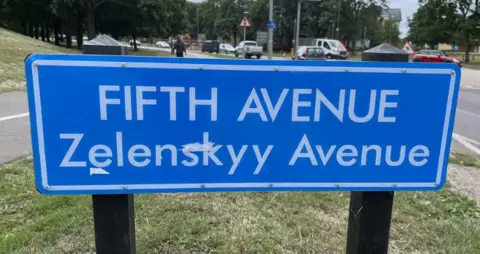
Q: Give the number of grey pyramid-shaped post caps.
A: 2